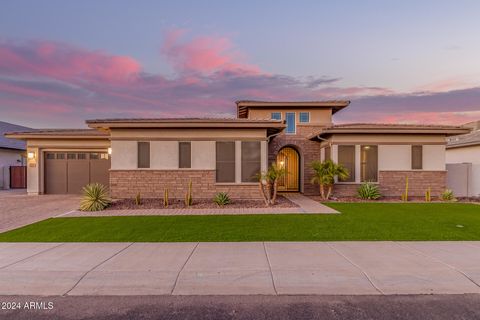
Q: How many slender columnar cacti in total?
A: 5